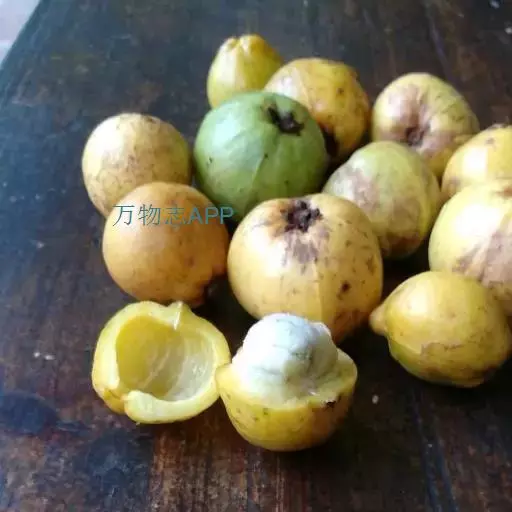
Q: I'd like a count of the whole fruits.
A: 11